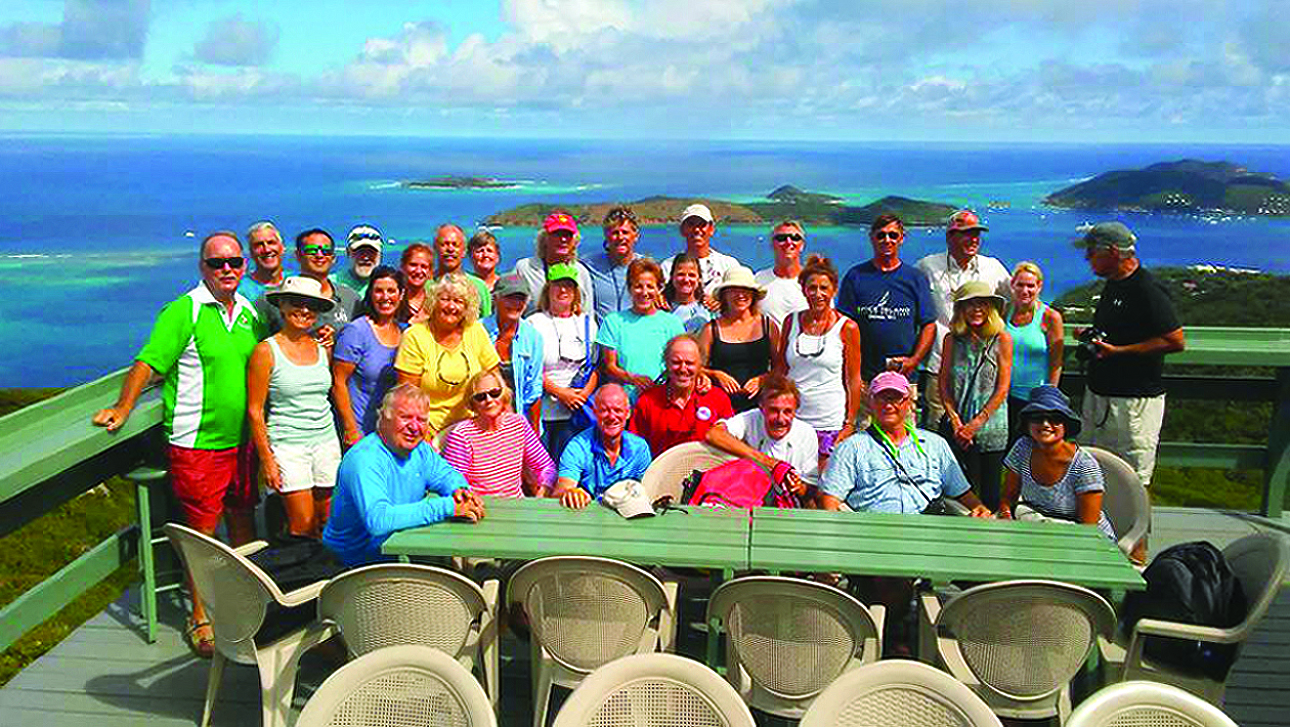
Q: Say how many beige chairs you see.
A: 12